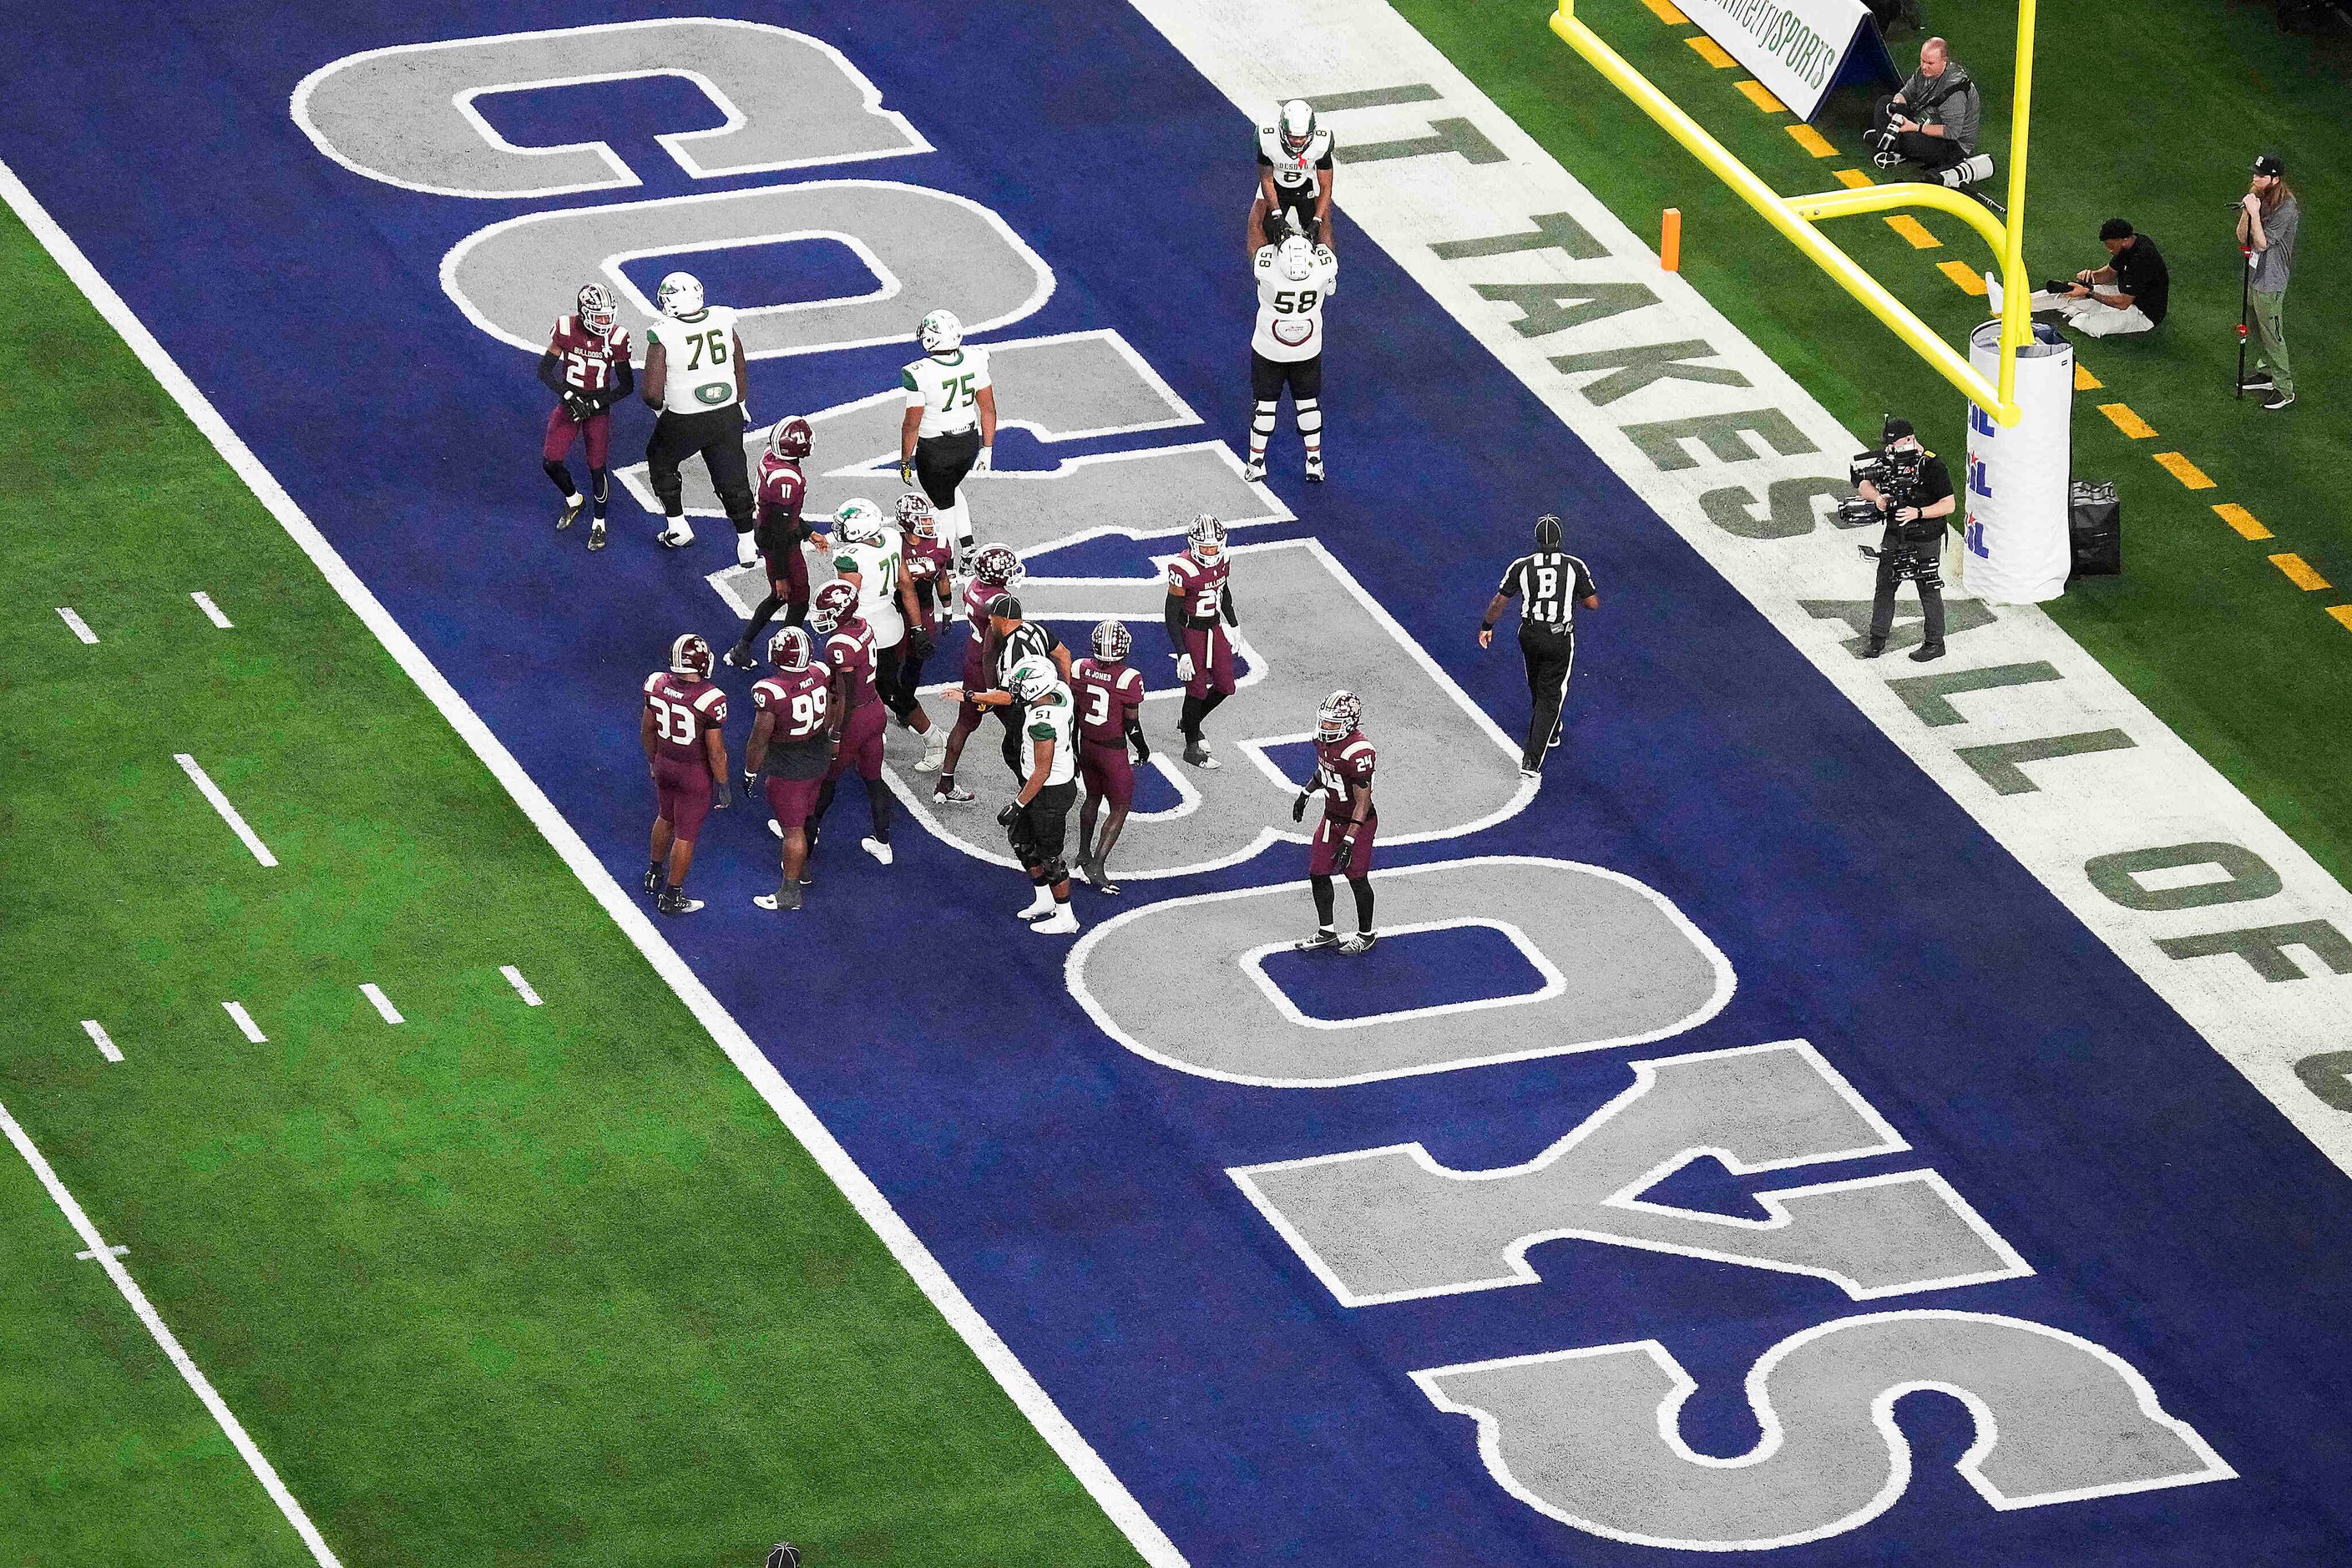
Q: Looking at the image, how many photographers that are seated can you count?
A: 2